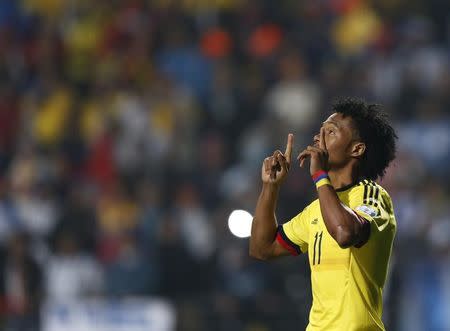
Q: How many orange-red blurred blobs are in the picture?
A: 2